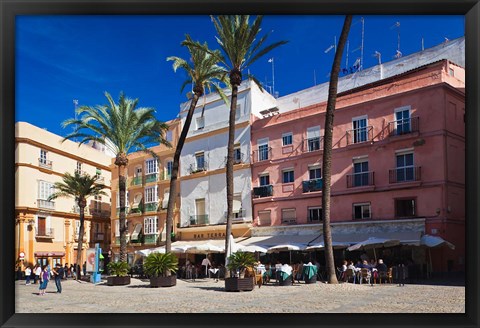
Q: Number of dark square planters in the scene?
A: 3